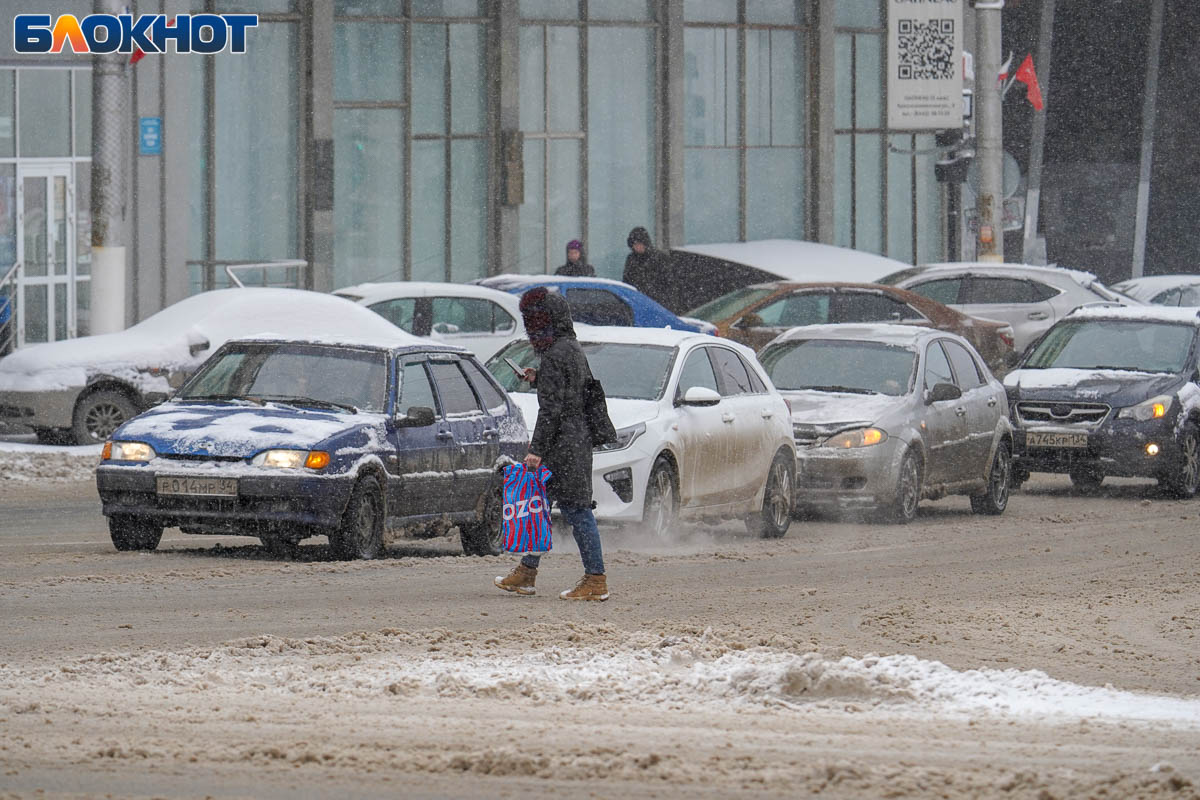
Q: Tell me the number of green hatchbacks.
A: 0